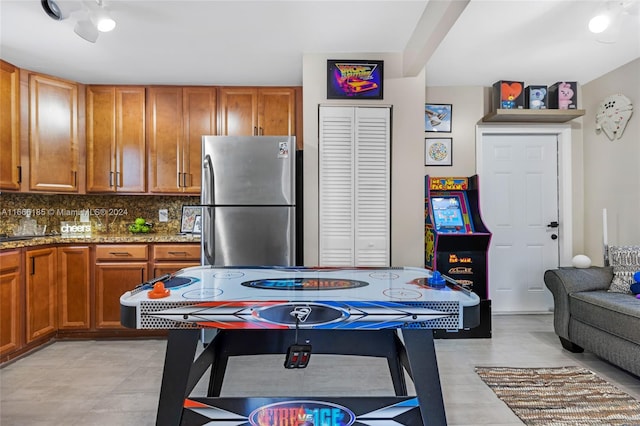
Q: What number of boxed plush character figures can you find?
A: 3